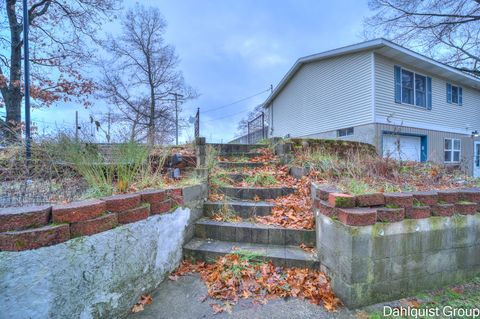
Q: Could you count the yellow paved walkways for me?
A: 0